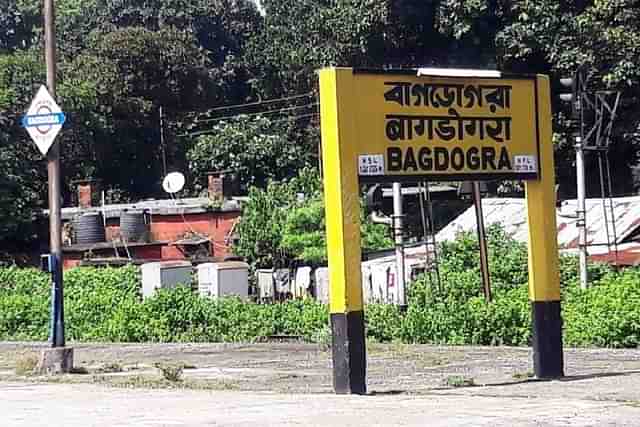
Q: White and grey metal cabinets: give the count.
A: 2